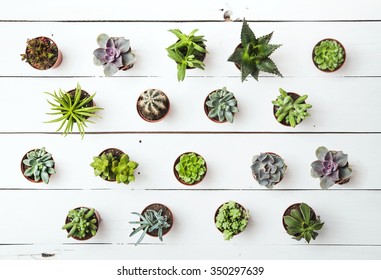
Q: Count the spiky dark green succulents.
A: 1